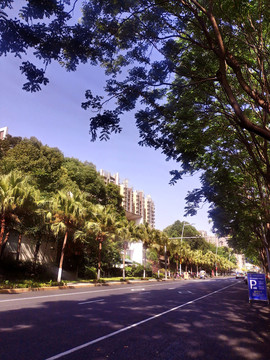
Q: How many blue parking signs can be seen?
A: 1